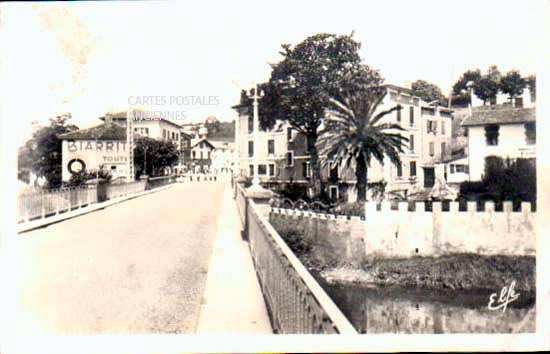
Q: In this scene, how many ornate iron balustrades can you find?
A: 2